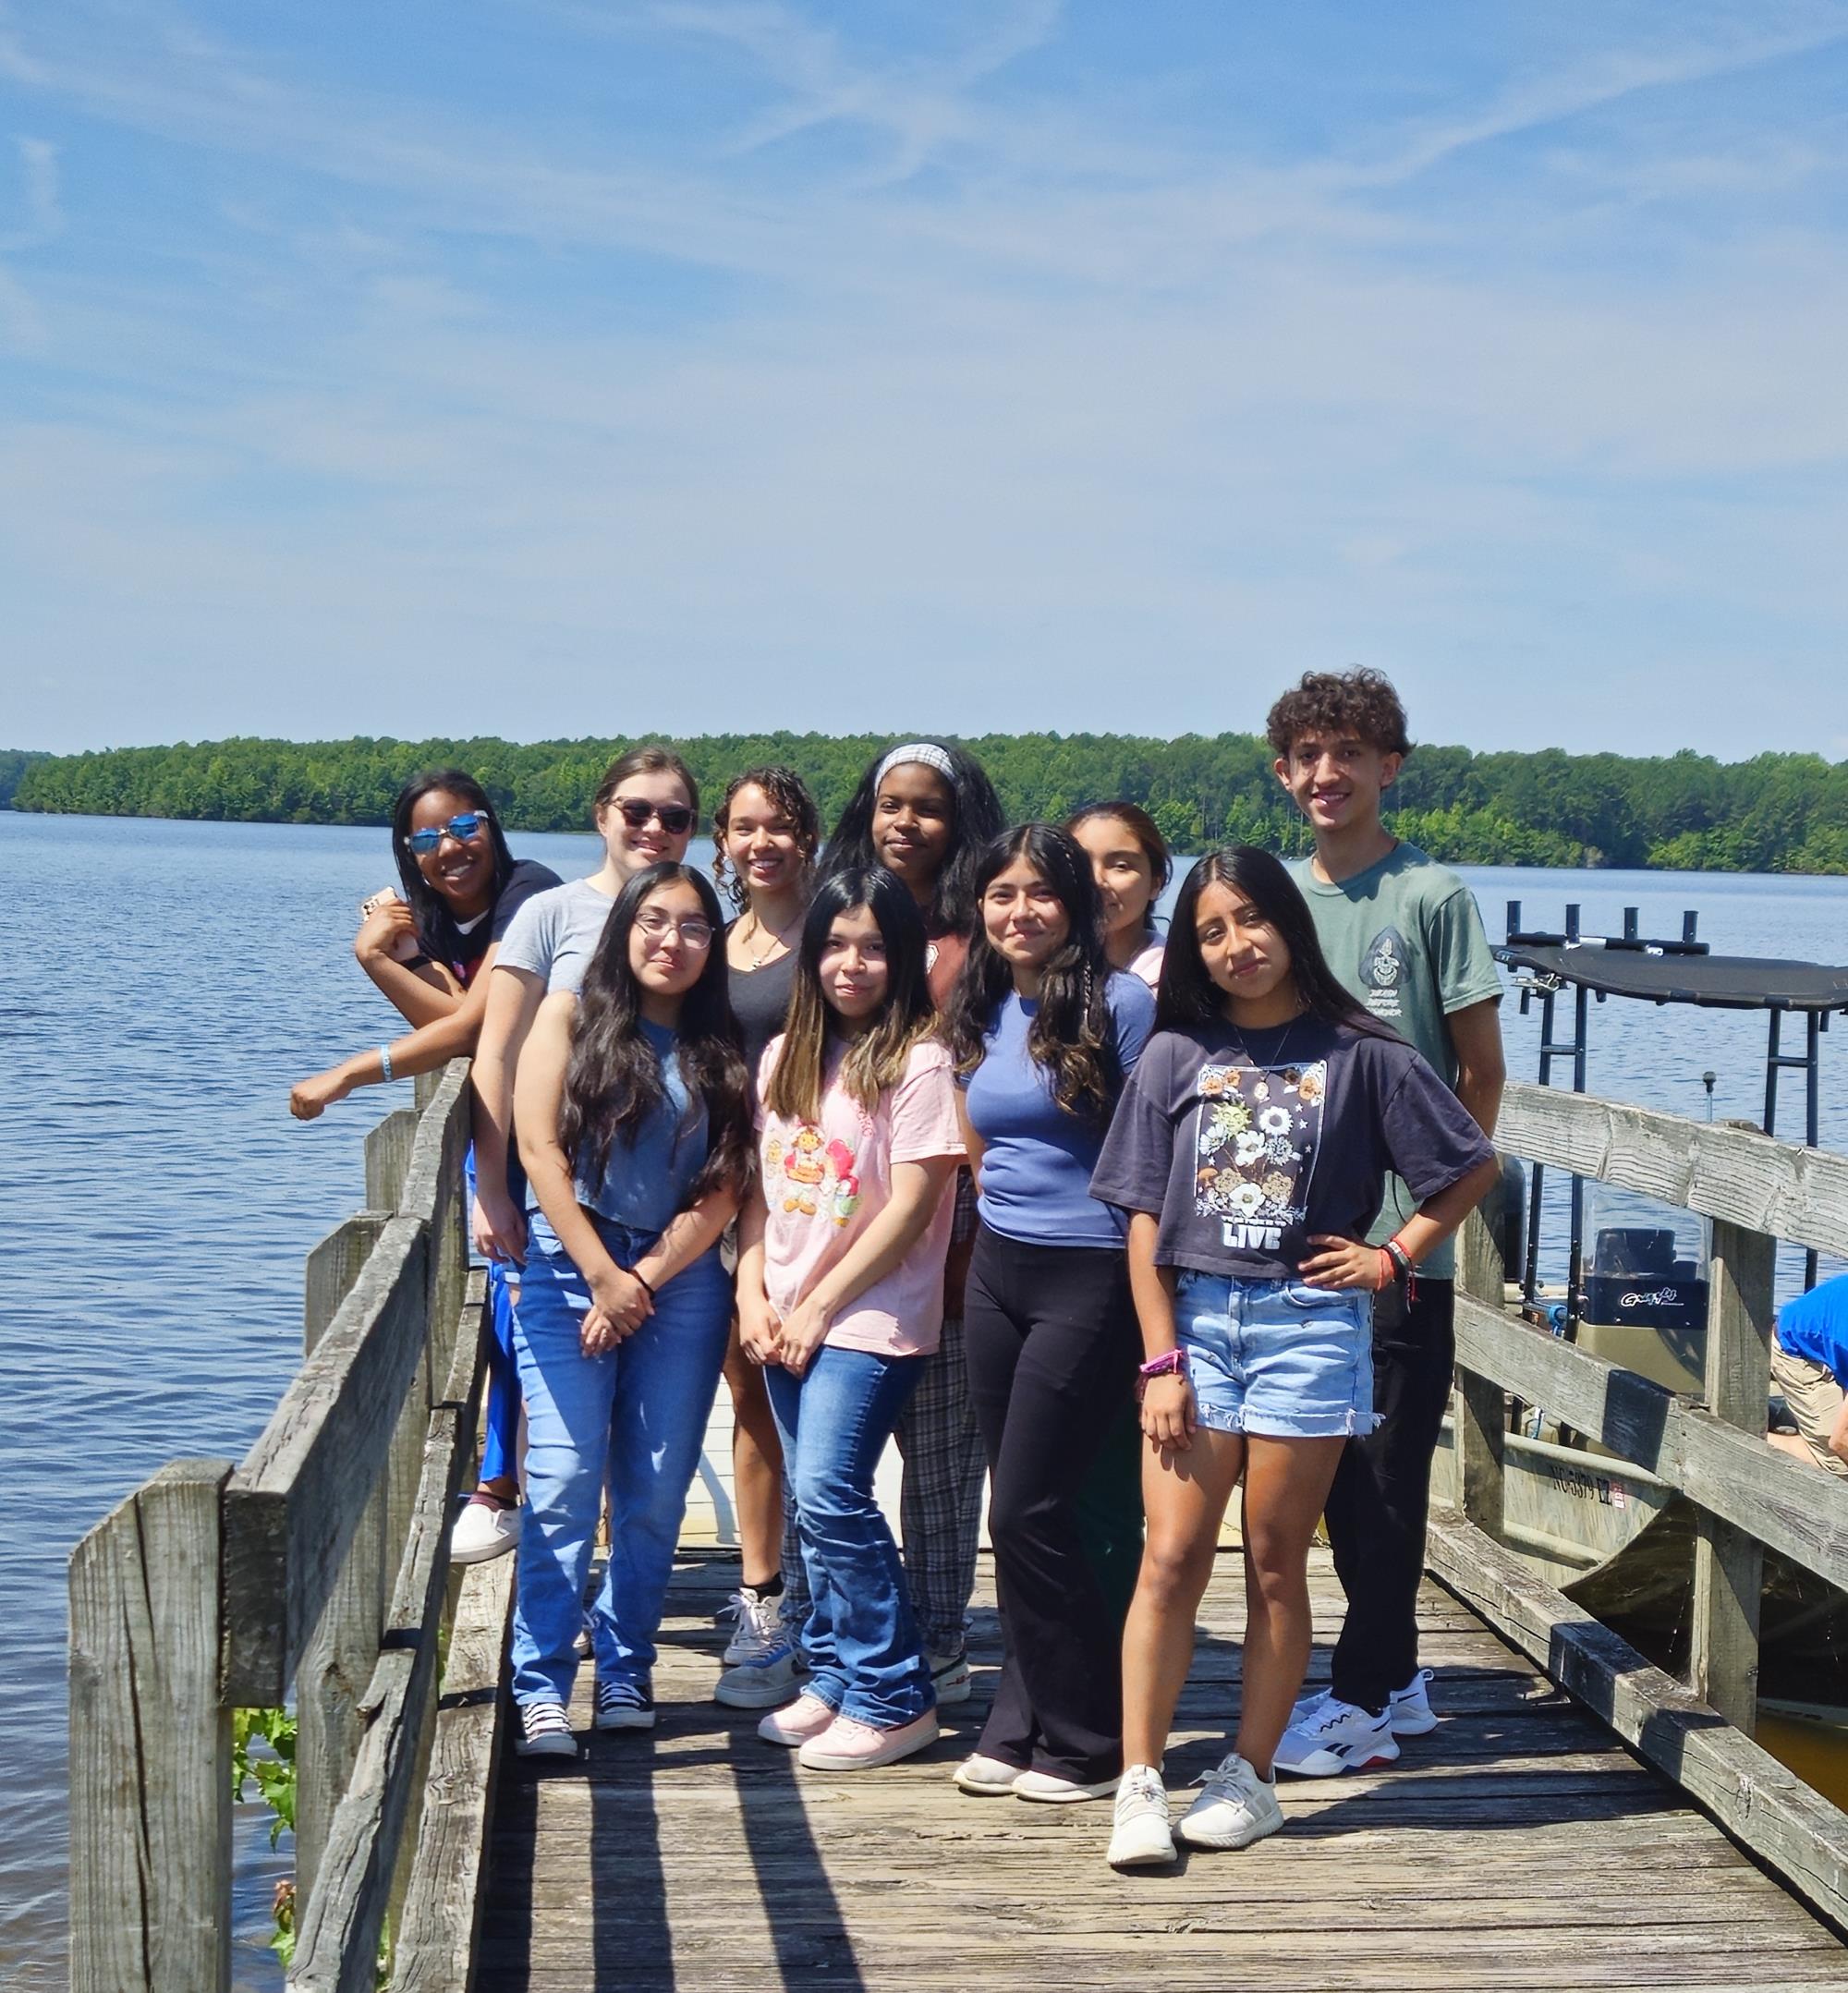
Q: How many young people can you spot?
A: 10